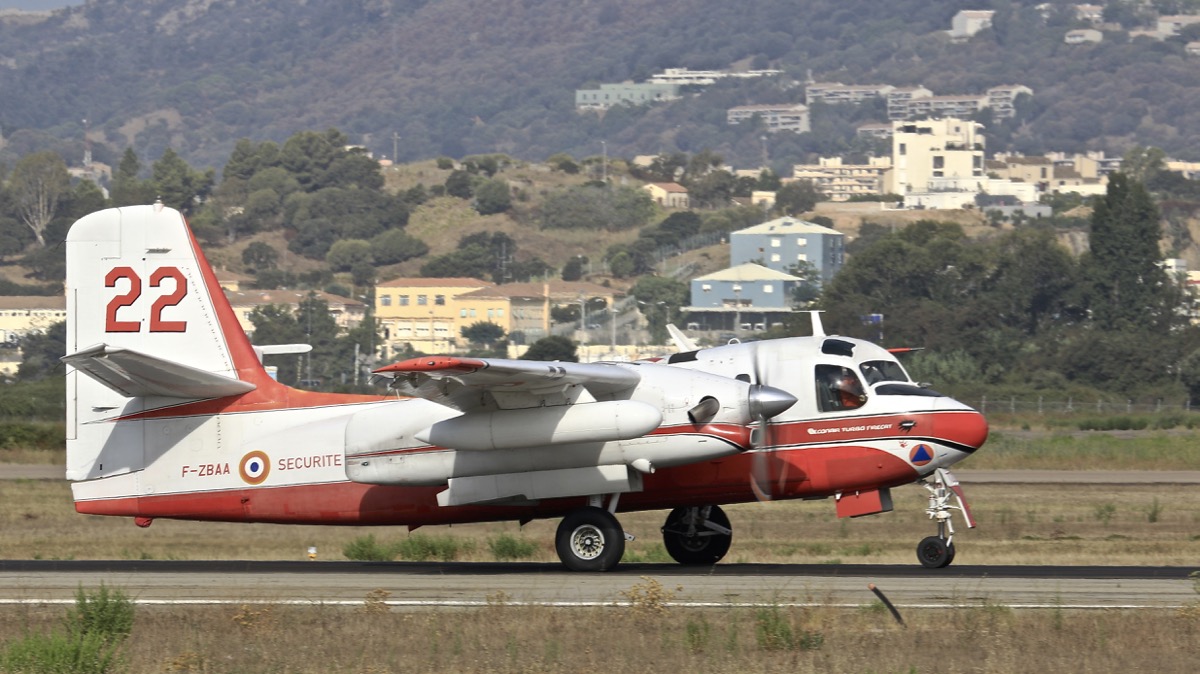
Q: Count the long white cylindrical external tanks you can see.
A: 1